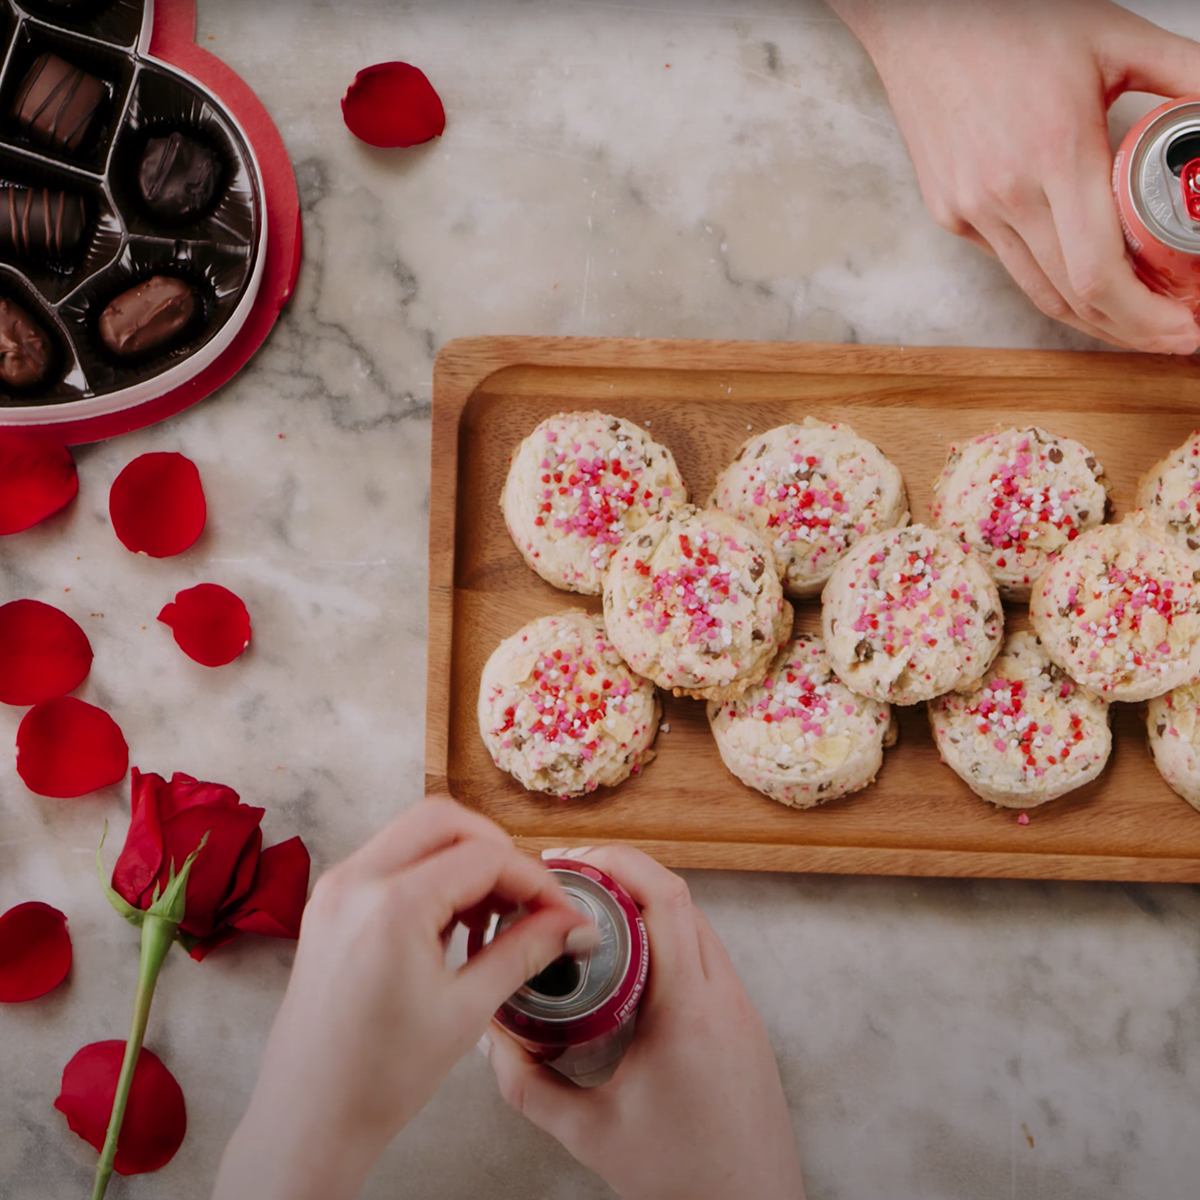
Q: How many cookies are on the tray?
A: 11